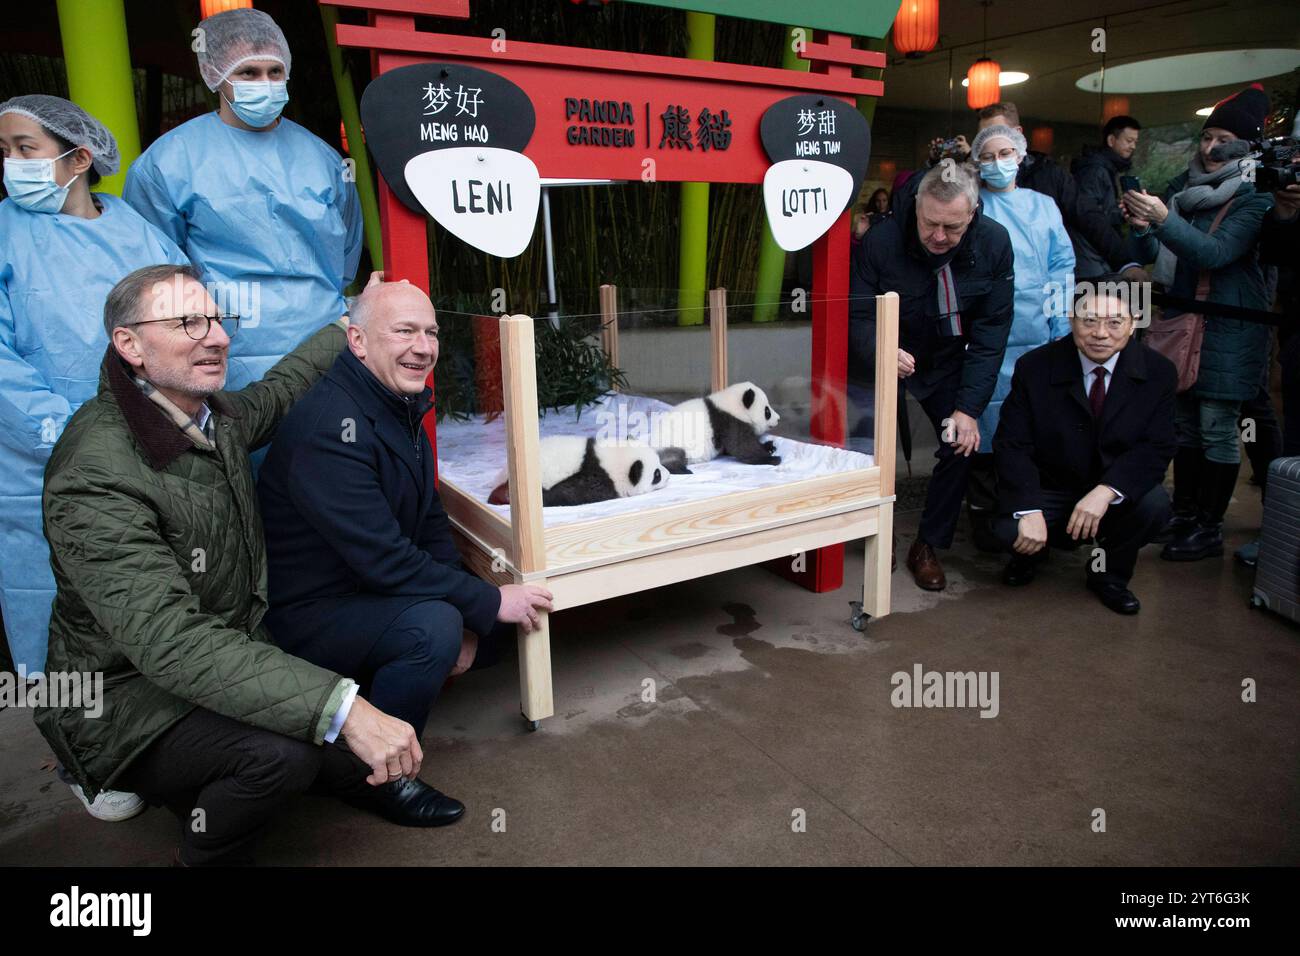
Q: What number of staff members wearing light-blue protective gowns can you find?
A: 3